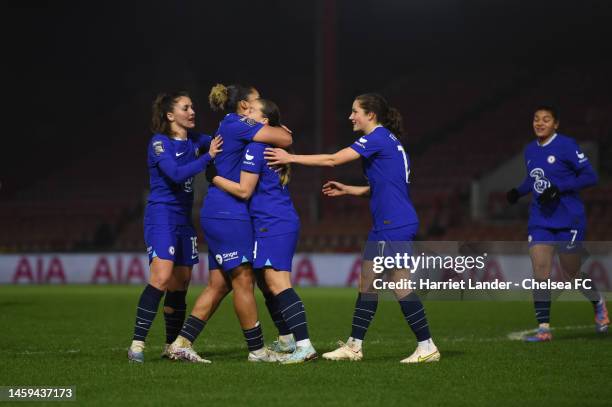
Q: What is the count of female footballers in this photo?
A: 5